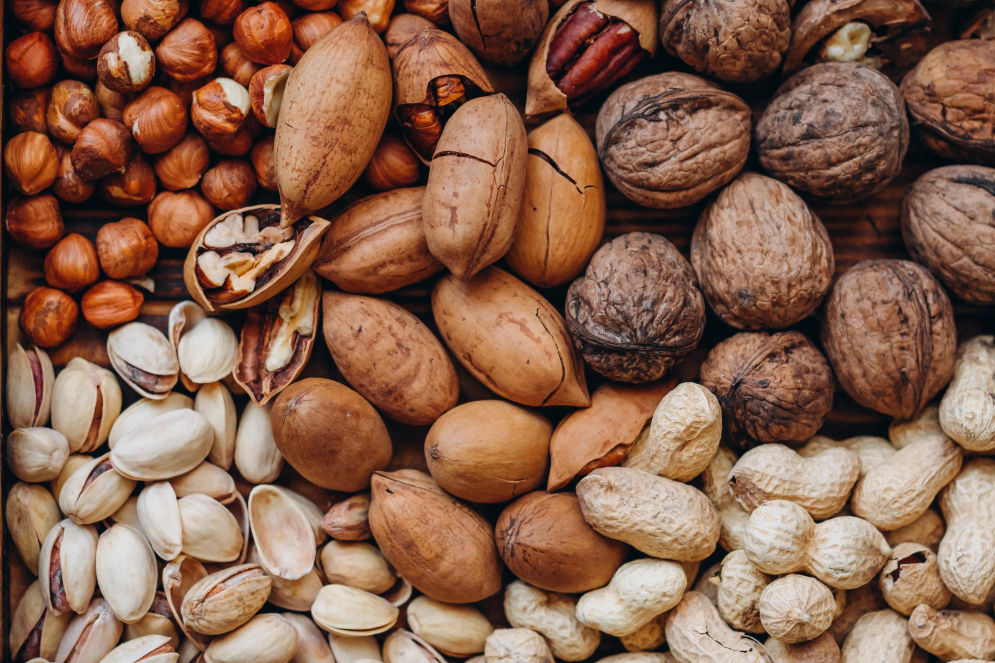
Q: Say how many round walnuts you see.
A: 9